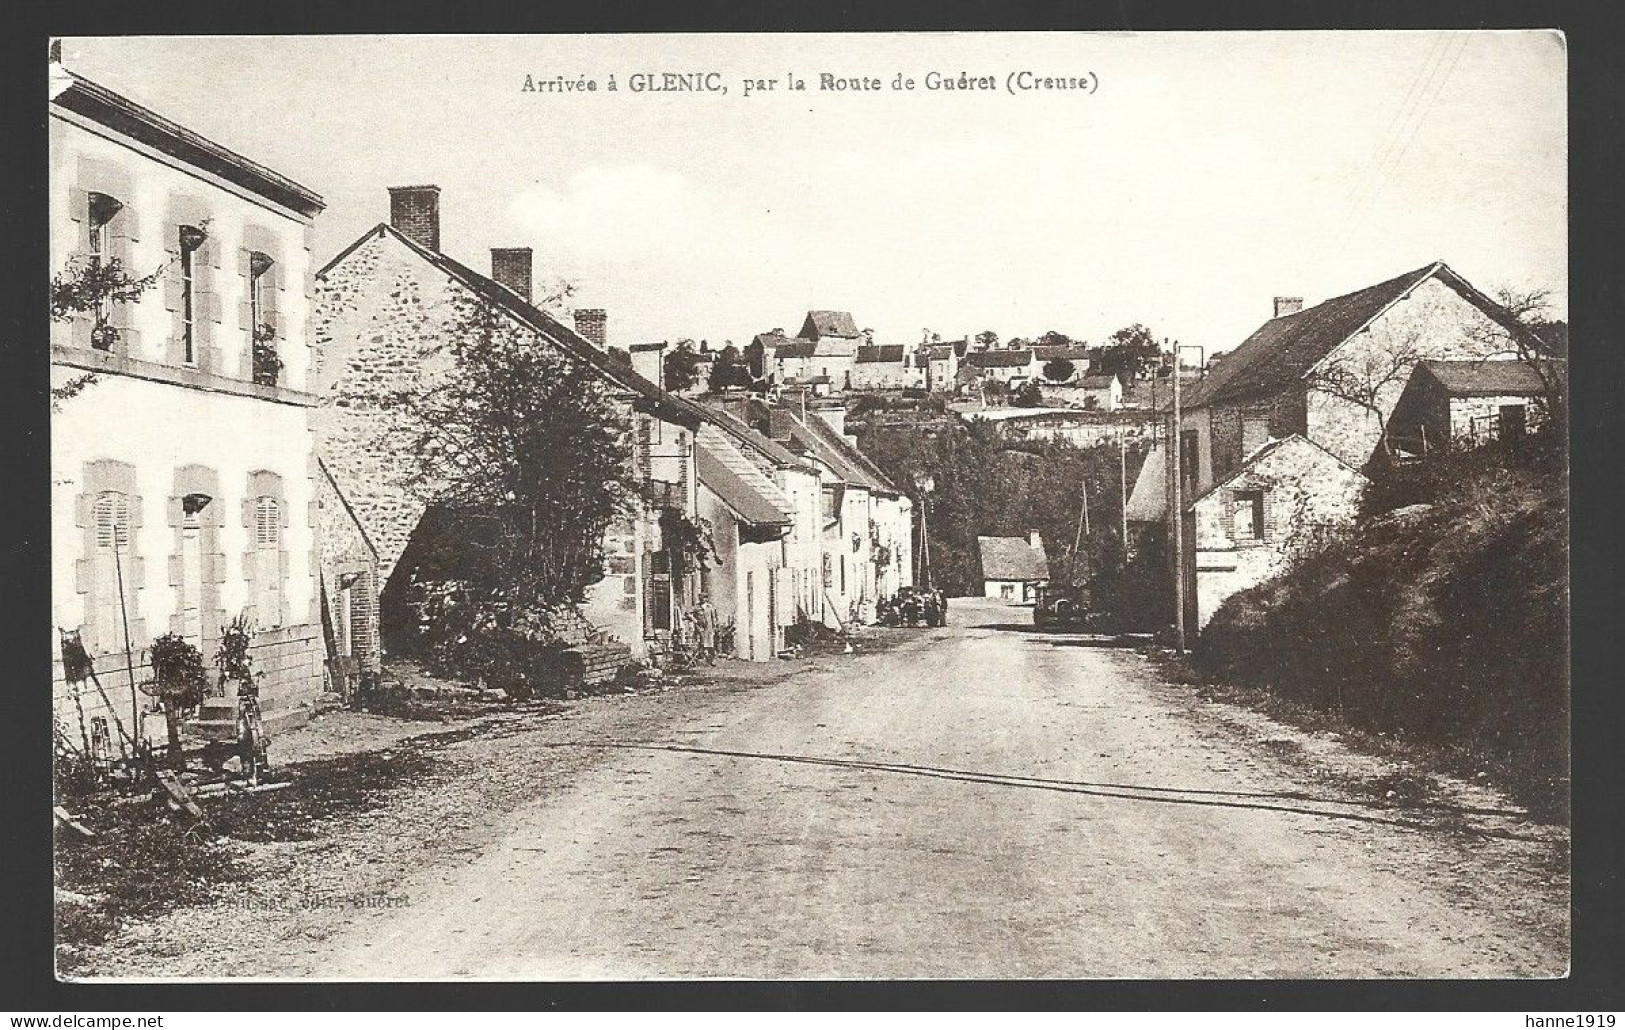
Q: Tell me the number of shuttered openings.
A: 2